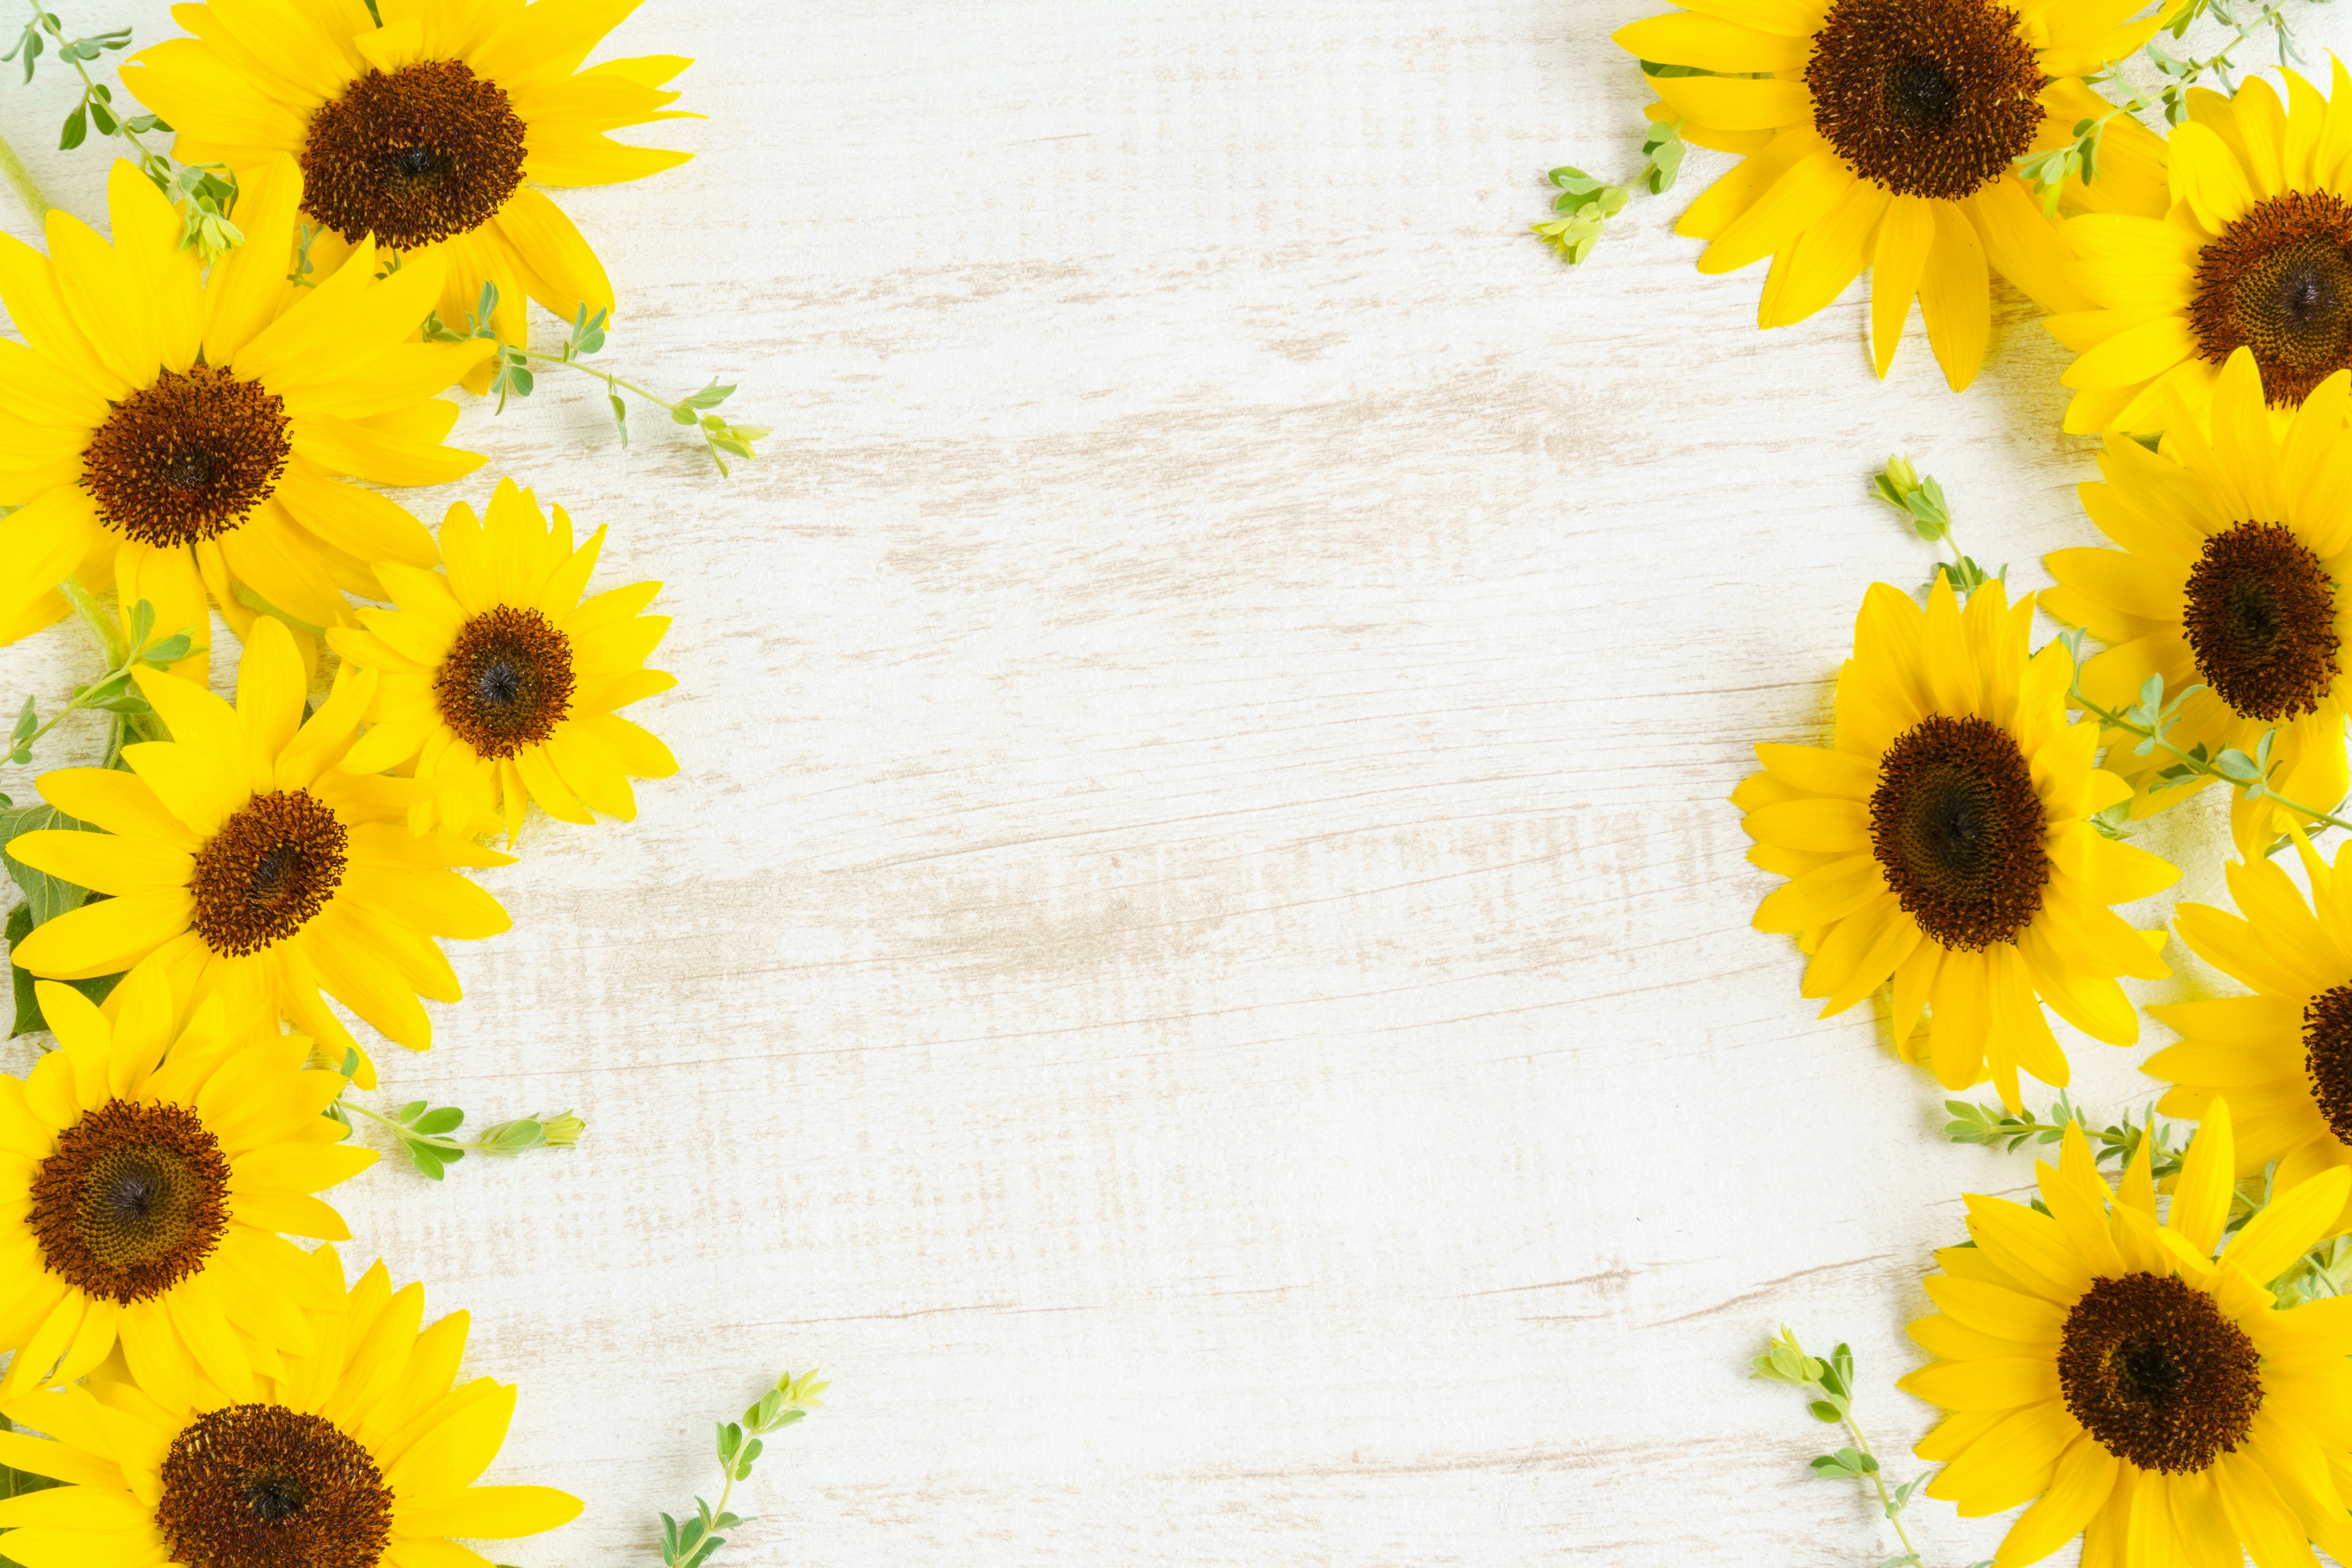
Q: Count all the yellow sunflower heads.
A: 12